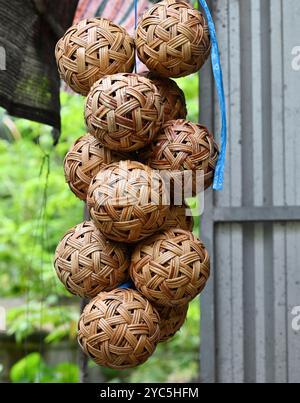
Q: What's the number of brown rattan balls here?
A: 12